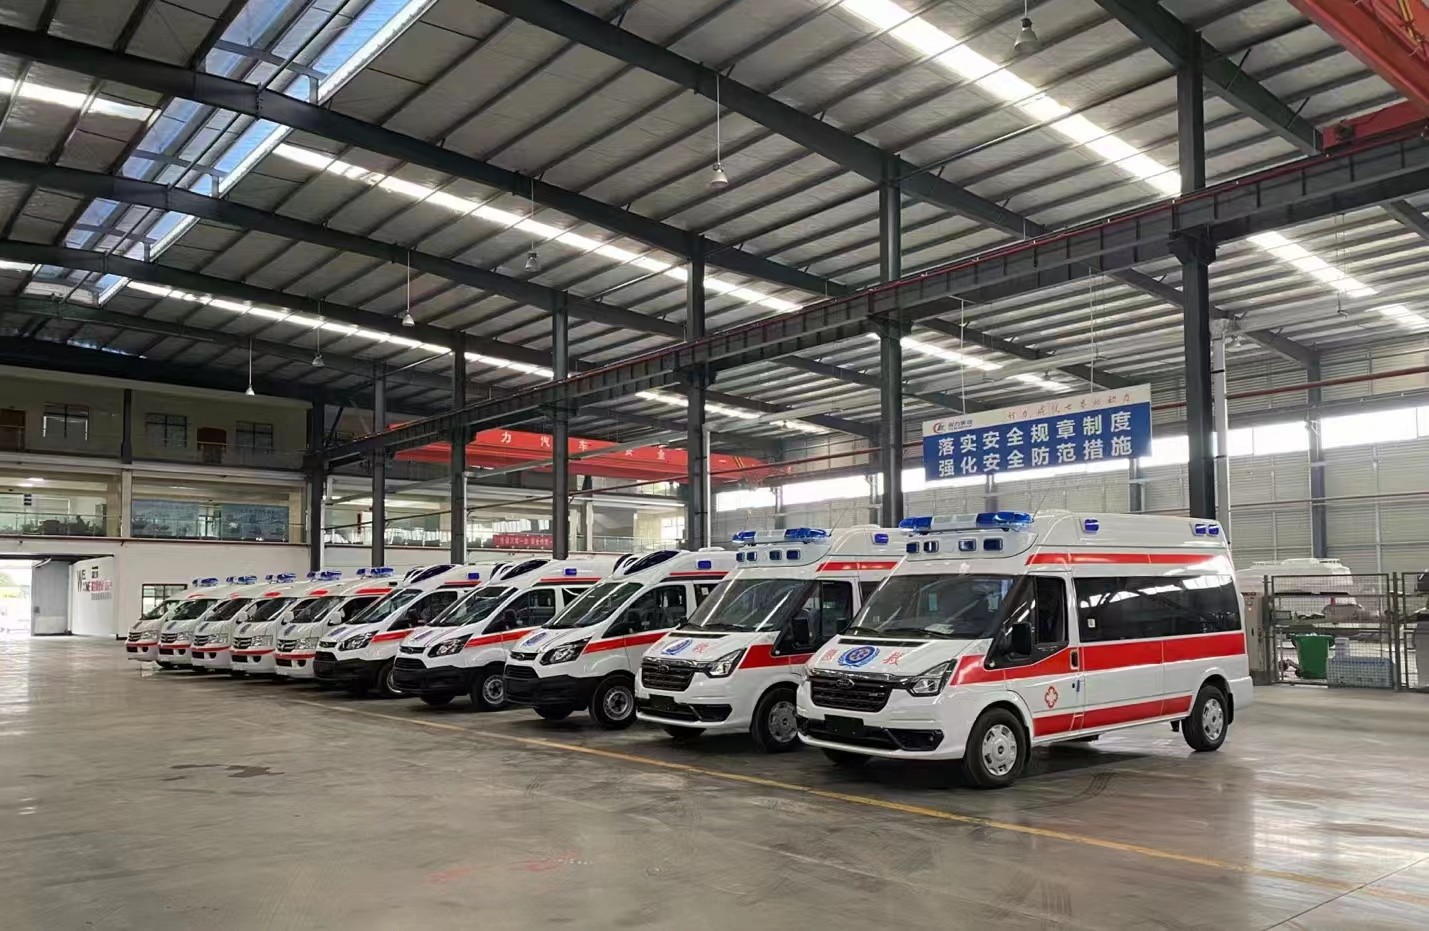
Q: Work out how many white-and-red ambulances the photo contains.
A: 10